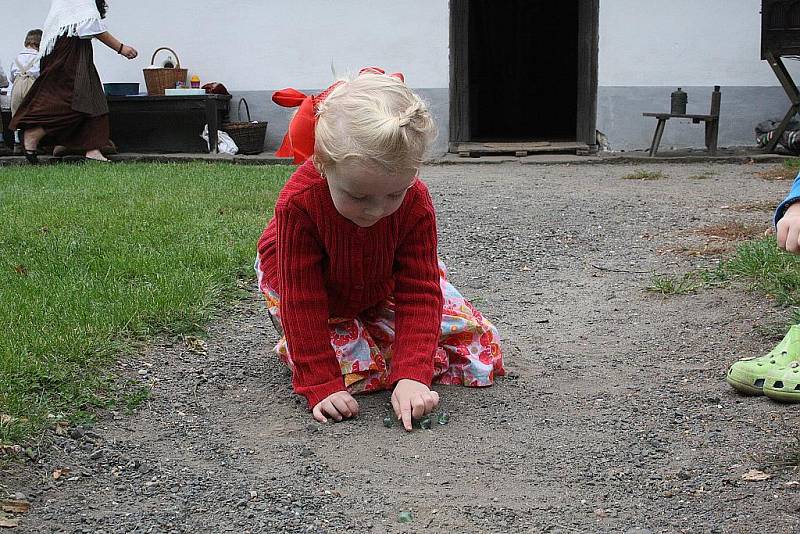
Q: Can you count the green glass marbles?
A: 4